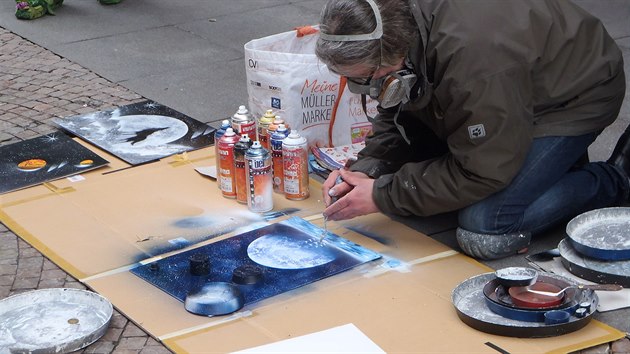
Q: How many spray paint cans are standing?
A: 9